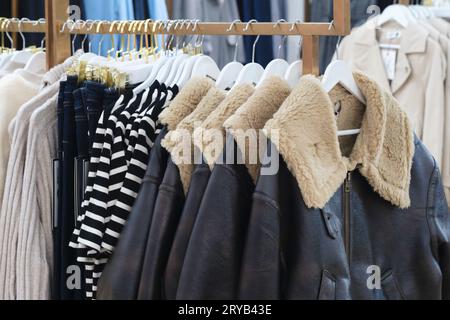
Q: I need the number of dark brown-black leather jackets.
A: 5